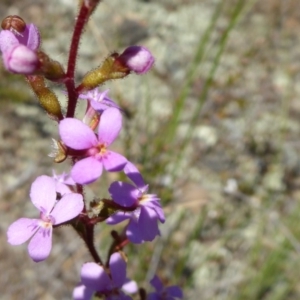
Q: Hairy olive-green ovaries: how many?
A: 3